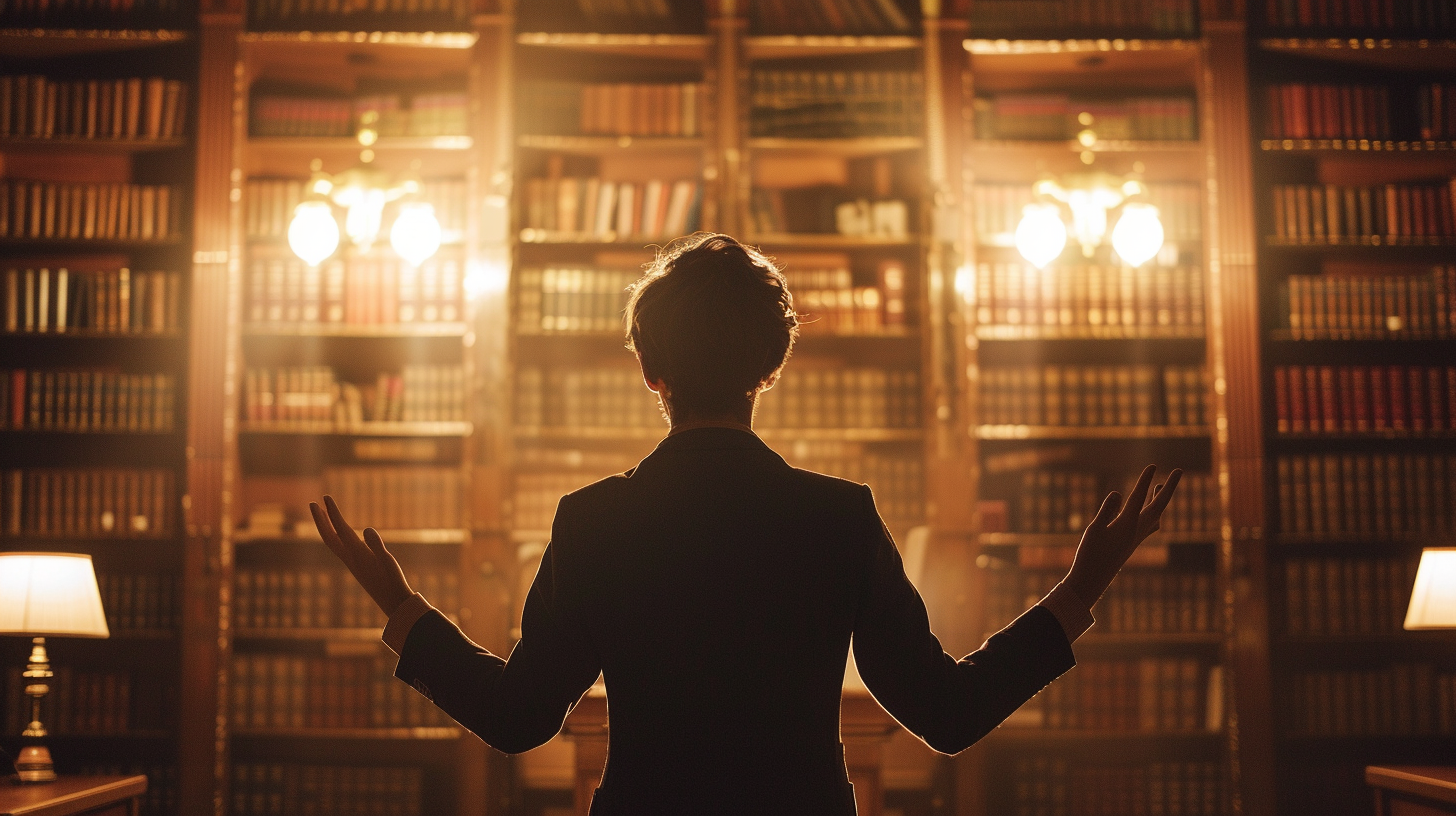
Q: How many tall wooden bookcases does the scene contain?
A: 6